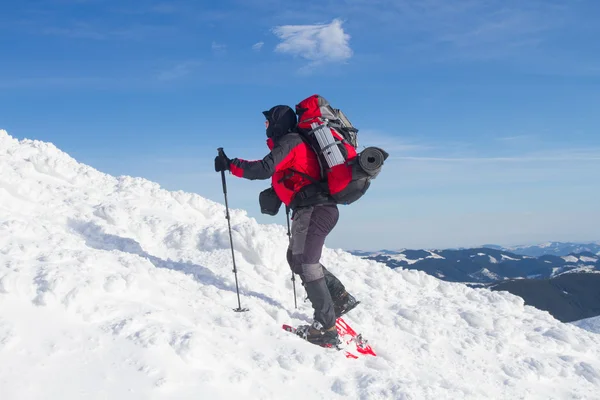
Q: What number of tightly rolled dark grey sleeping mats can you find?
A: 1